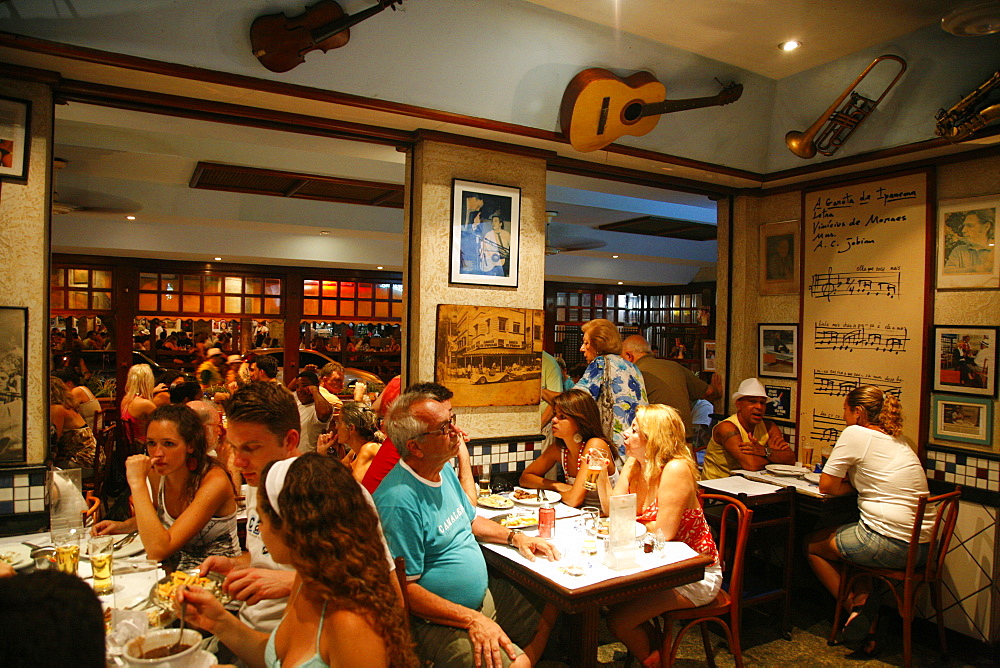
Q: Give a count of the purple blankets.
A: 0